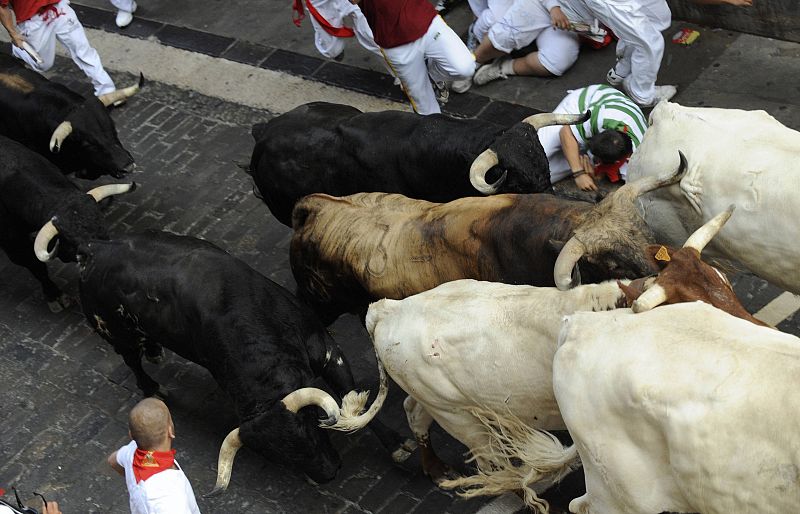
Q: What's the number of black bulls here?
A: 4